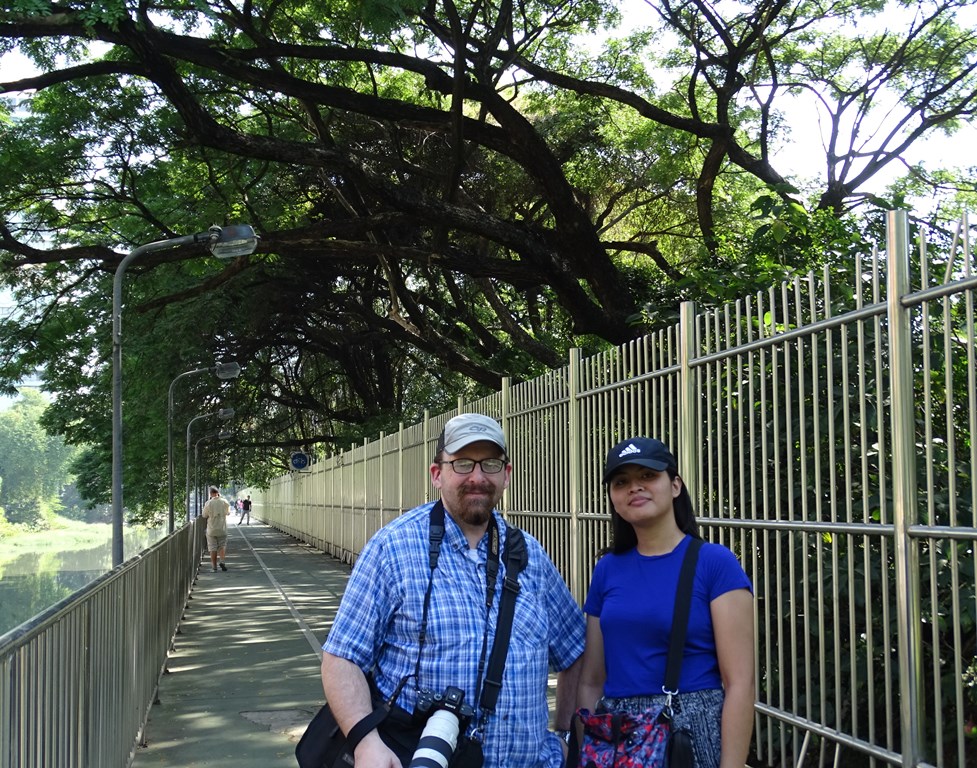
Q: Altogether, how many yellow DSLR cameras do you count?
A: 0